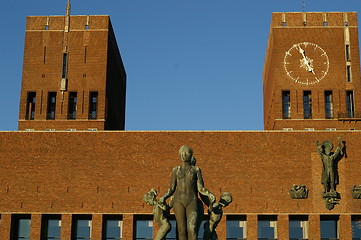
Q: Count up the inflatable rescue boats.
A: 0